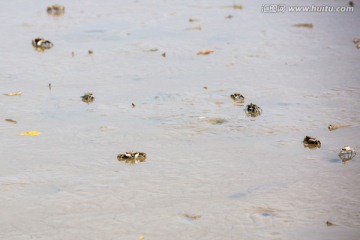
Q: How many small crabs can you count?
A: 8